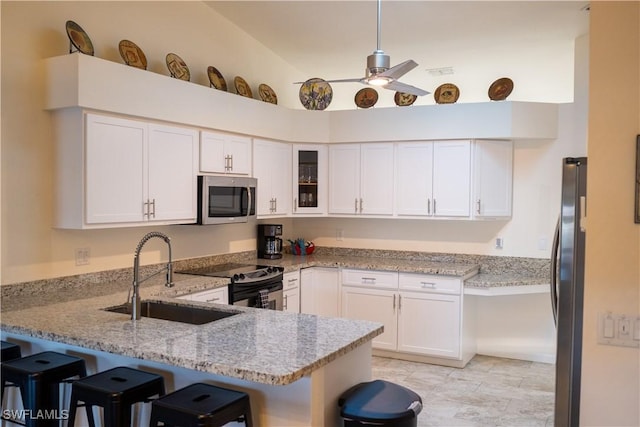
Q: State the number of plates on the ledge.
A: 11